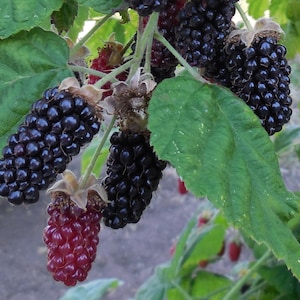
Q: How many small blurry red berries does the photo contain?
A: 6